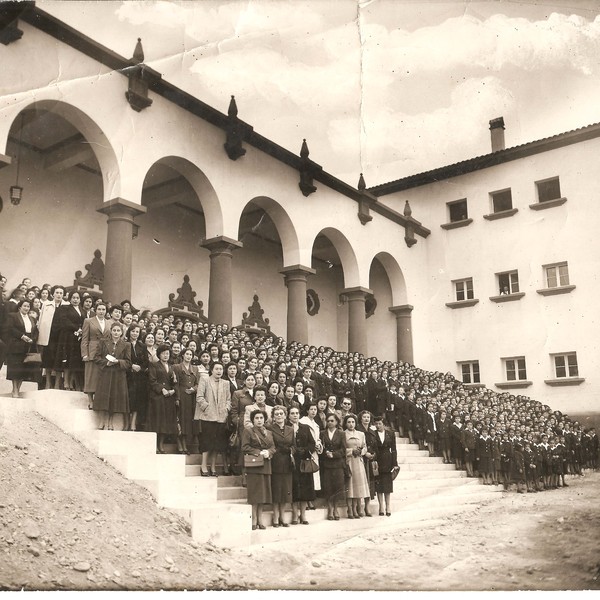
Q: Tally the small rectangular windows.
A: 9